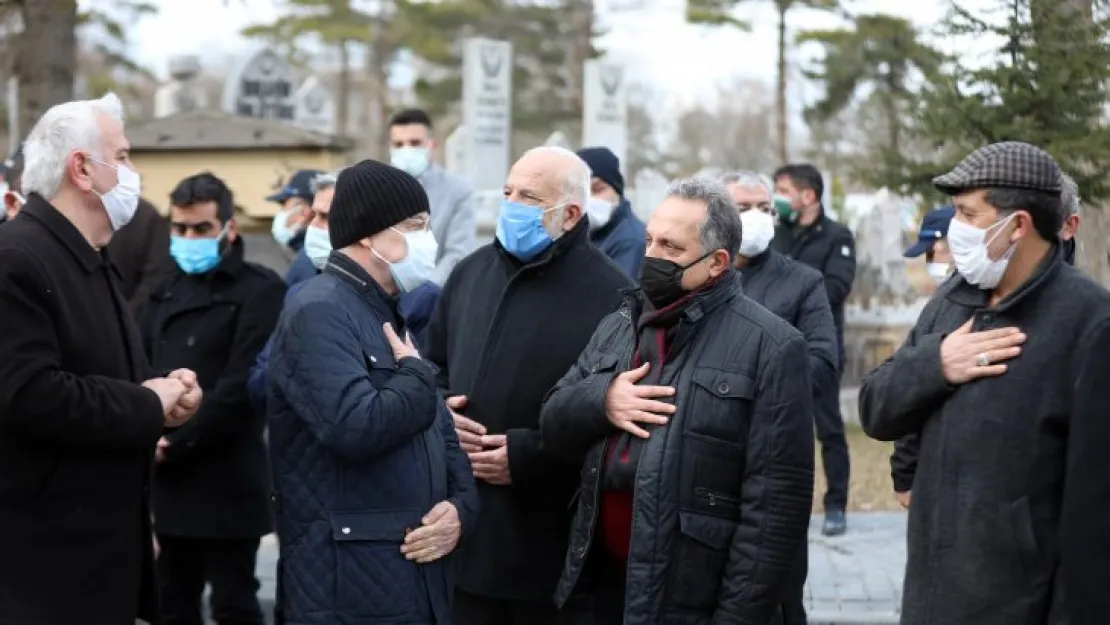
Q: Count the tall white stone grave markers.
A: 2